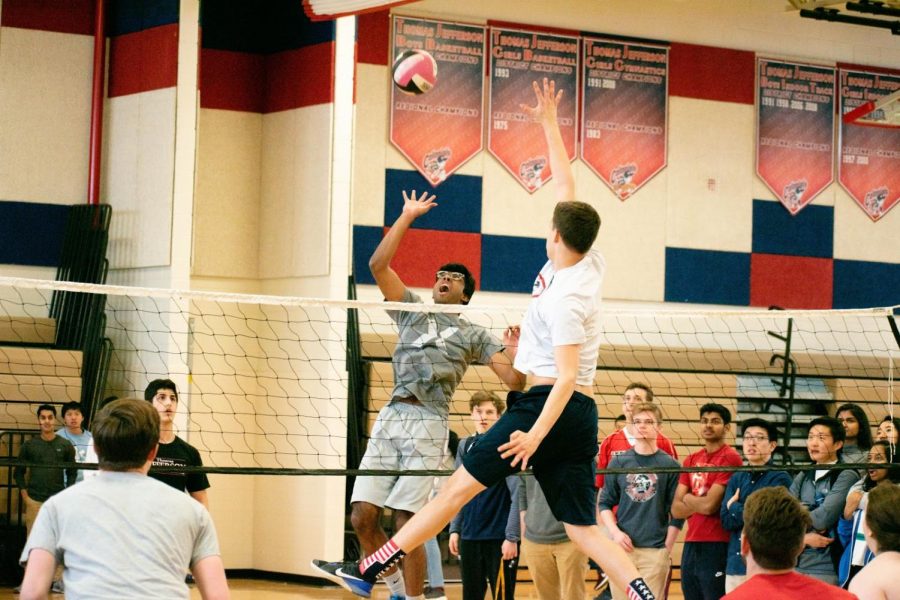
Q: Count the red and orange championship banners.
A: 5